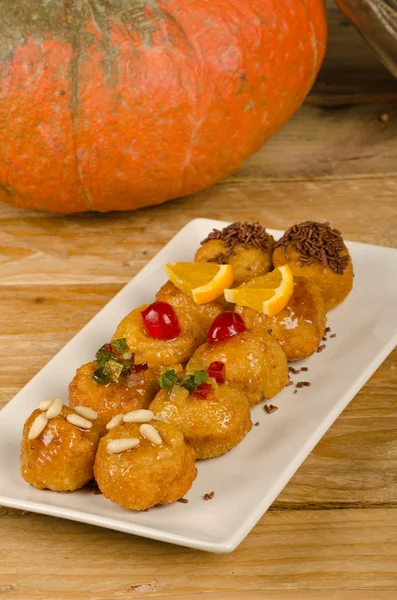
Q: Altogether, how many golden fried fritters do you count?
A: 10